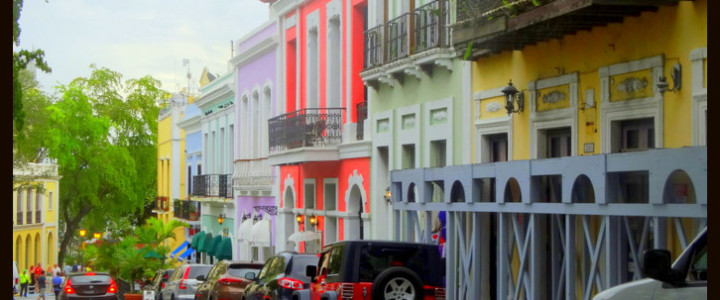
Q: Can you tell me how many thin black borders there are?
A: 2